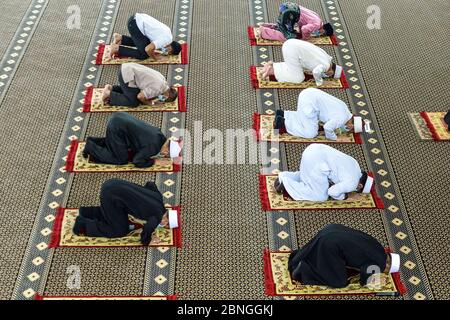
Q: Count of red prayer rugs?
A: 11